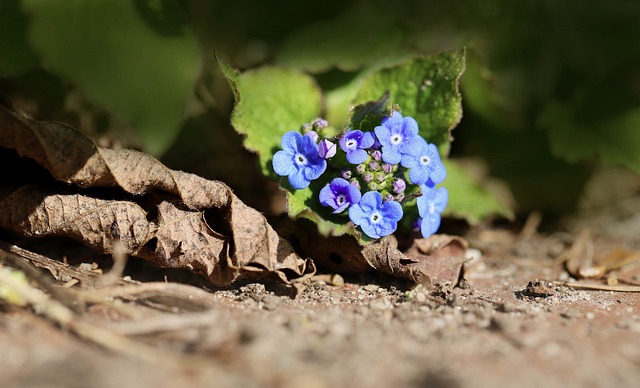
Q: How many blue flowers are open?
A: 7